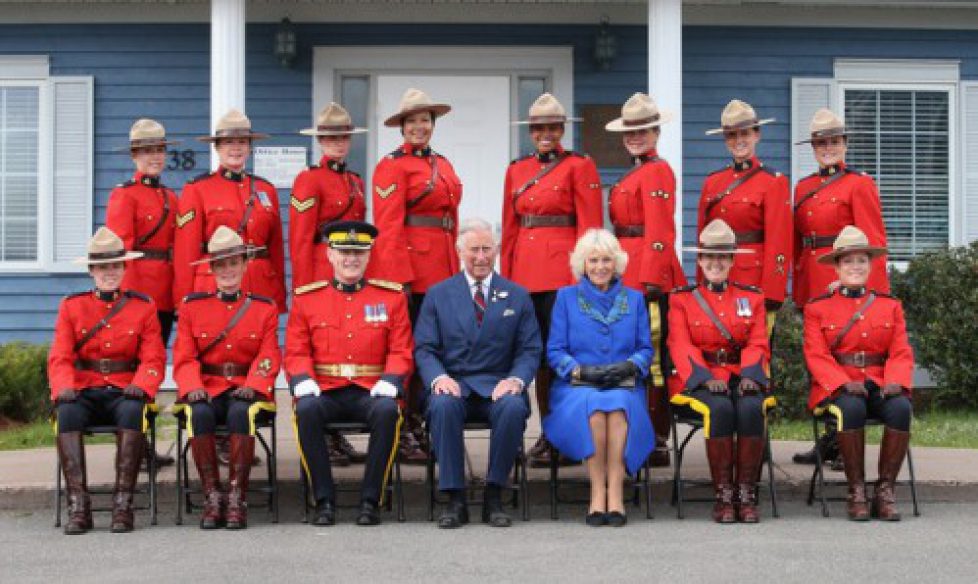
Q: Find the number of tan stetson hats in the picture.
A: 12